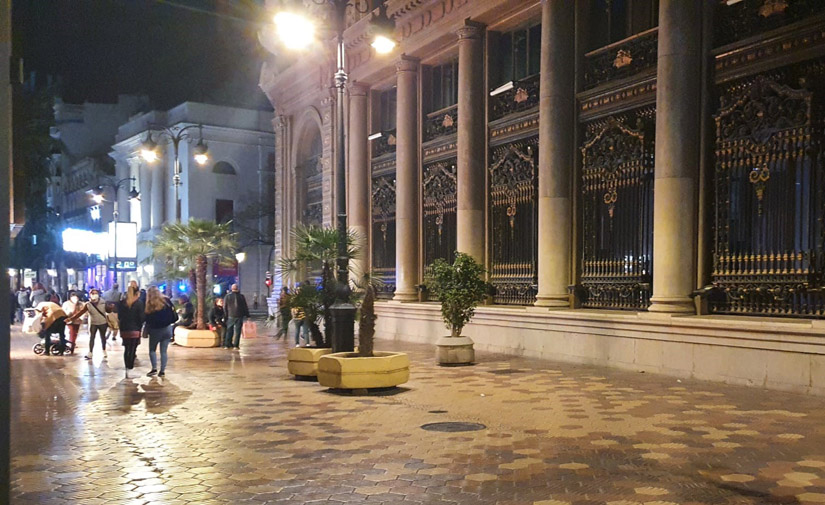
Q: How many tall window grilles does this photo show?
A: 5